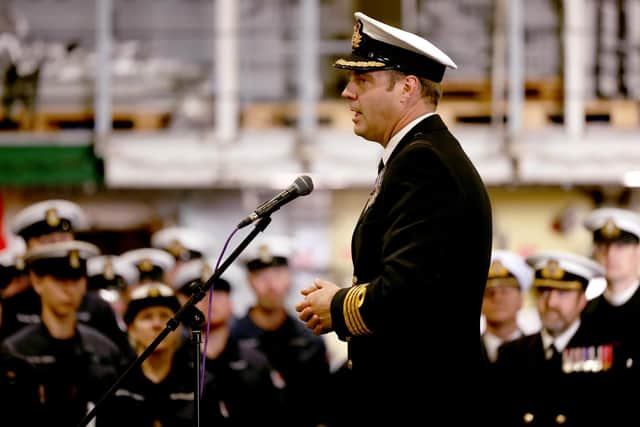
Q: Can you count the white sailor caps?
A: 13